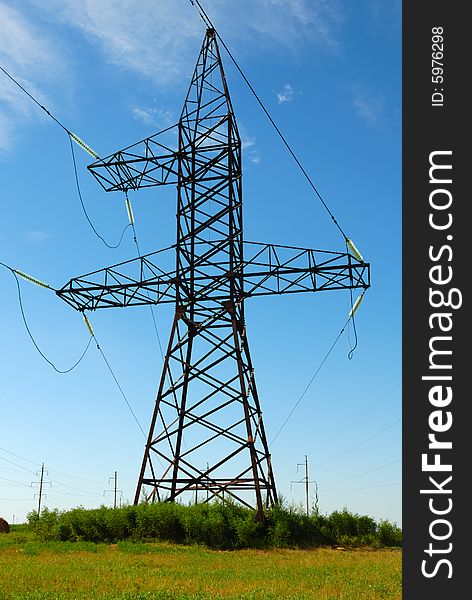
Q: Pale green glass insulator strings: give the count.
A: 6